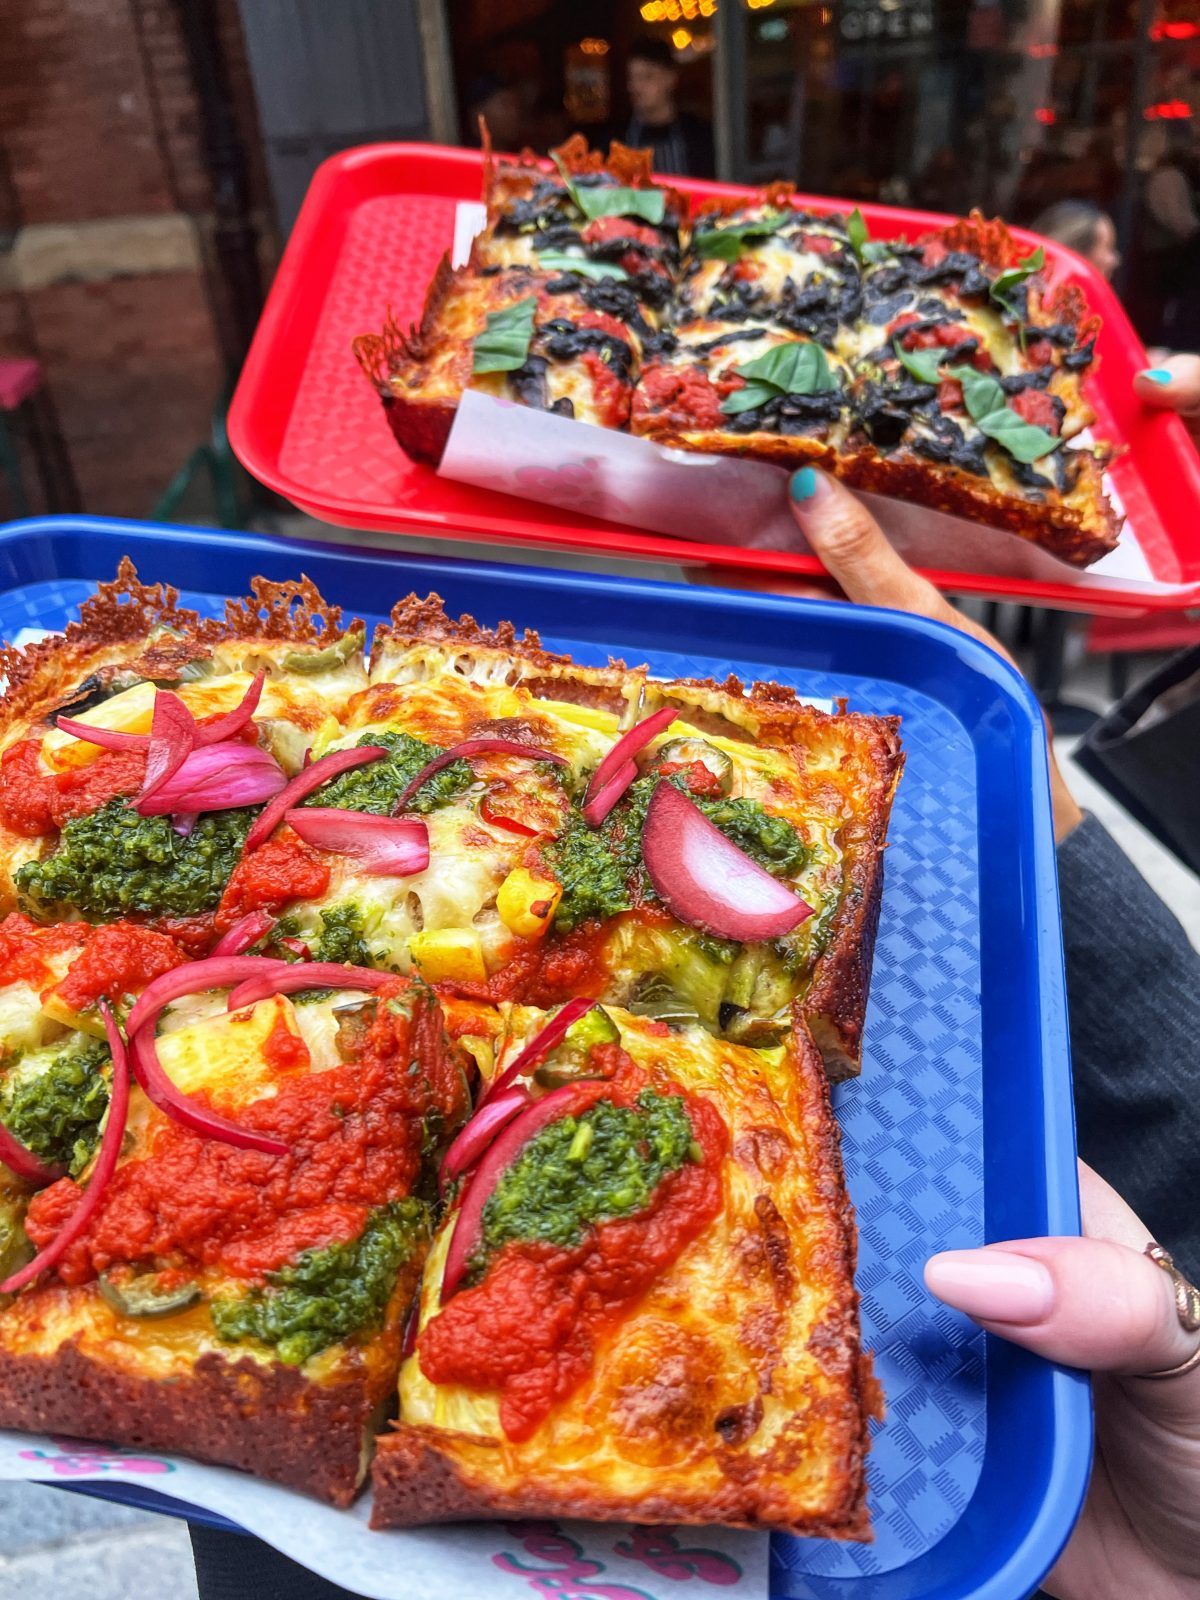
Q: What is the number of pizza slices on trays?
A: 12